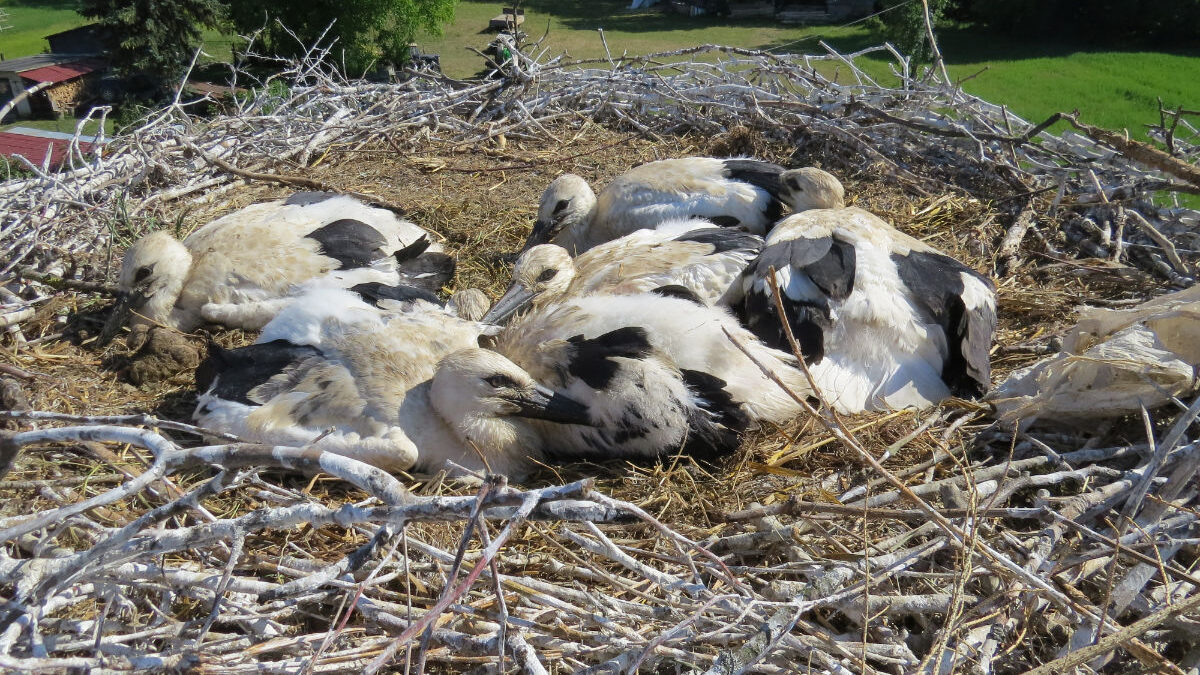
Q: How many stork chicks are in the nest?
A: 6